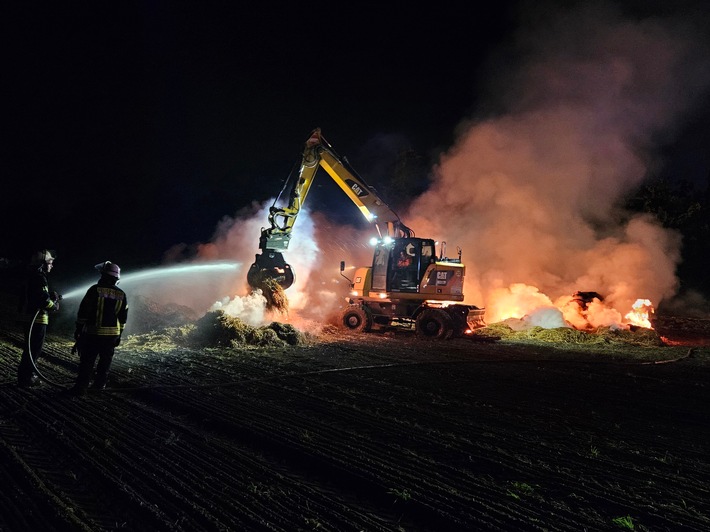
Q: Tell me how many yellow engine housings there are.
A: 1